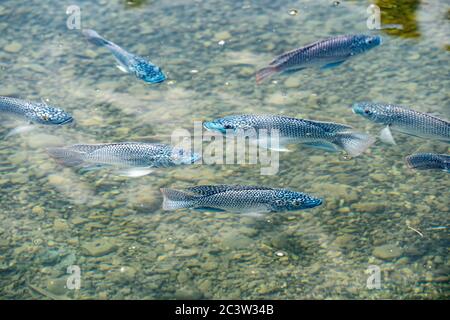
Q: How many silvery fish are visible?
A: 8